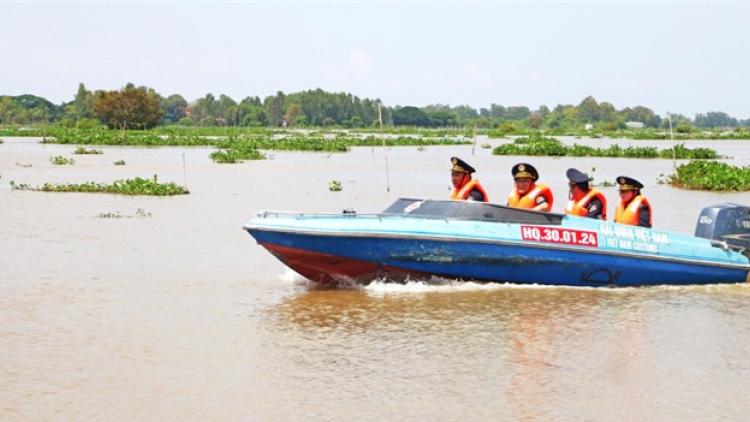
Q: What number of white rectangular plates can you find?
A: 0